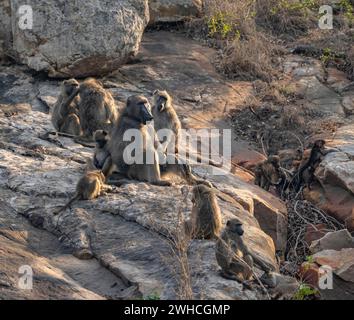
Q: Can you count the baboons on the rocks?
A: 10